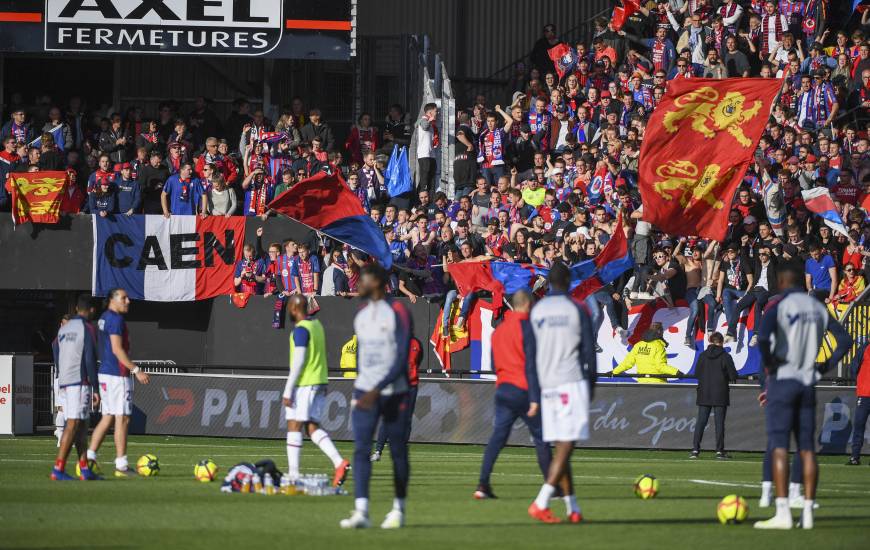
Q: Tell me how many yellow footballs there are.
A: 5